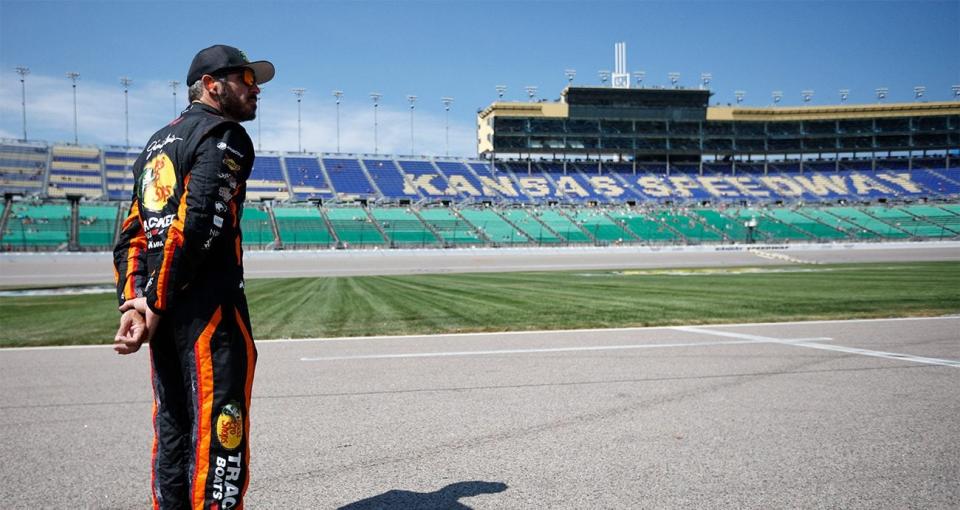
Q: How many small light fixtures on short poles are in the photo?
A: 14